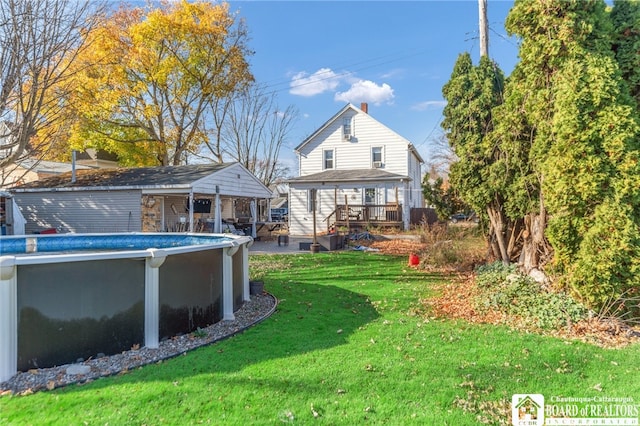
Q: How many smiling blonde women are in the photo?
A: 0